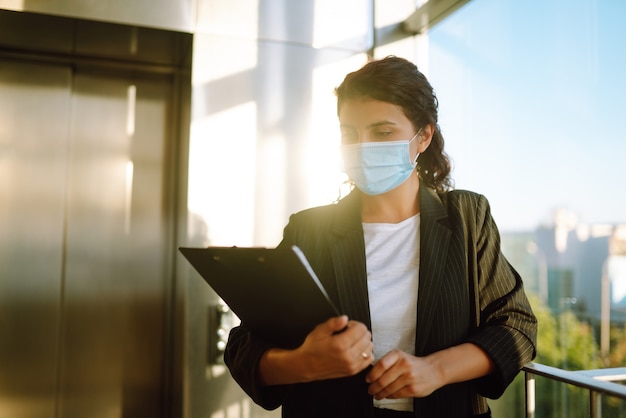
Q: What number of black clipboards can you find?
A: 1